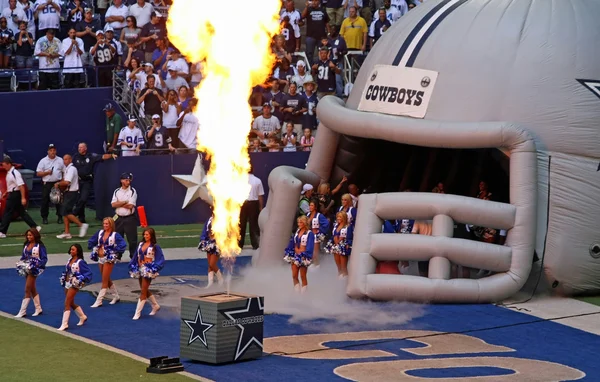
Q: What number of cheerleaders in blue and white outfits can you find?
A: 9